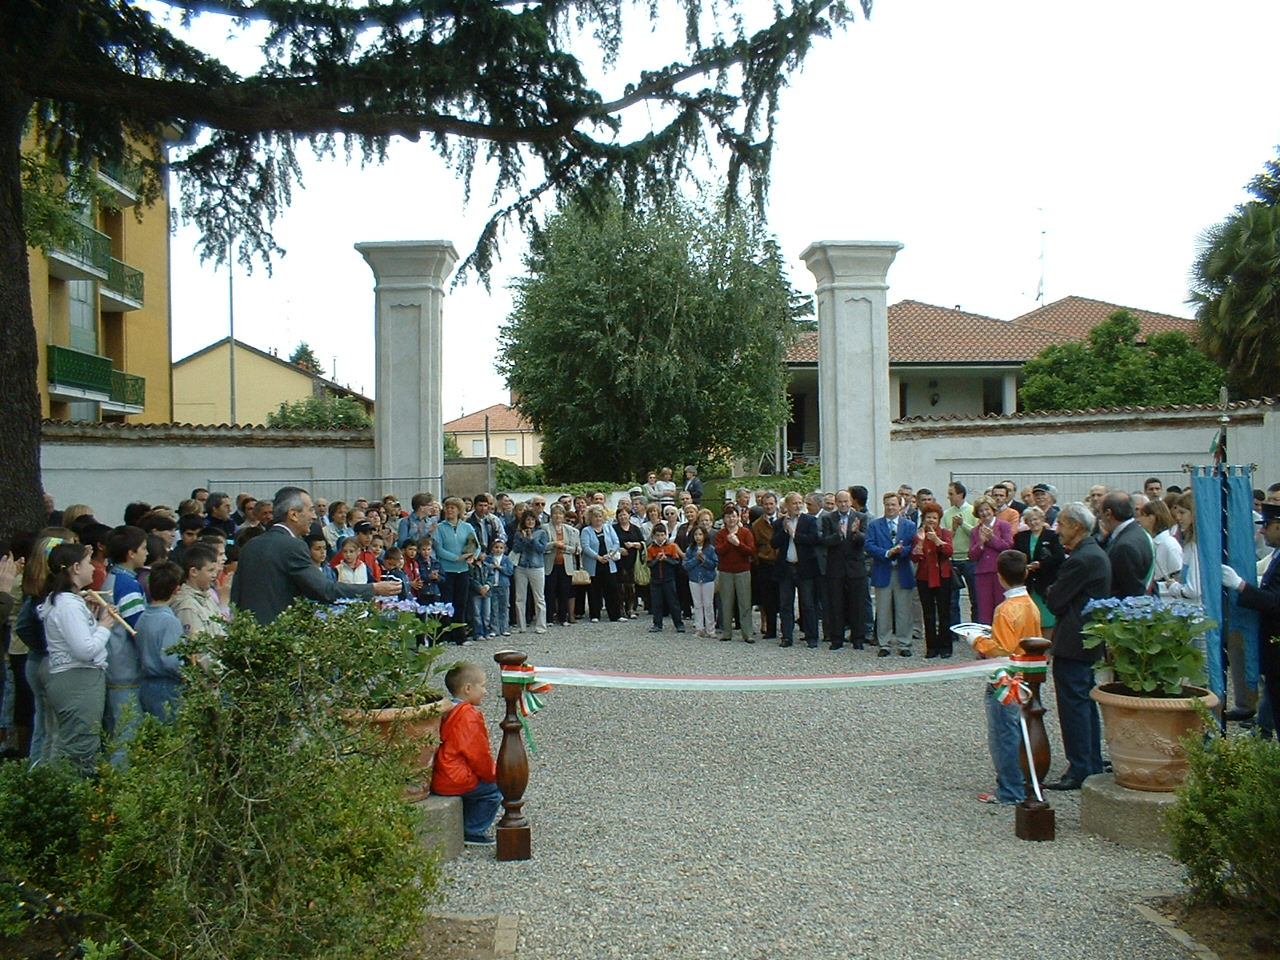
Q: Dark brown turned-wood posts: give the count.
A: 2